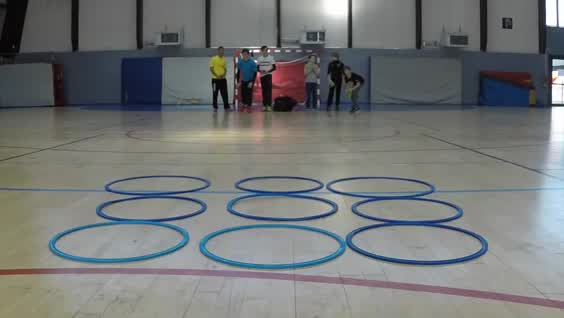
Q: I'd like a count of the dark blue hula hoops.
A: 7